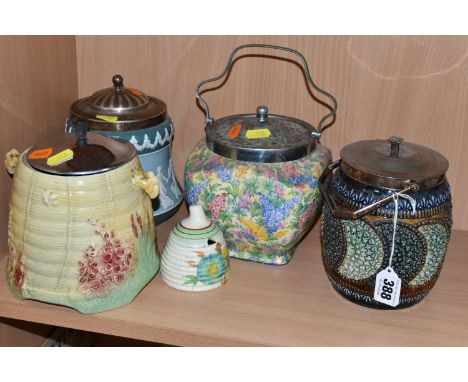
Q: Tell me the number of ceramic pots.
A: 5